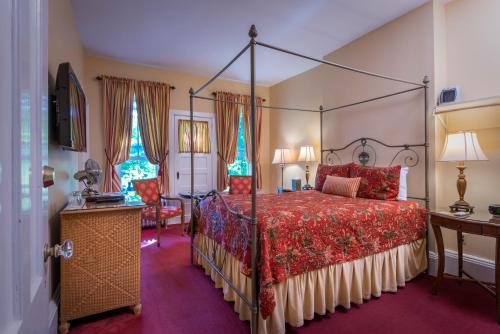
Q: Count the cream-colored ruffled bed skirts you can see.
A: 1